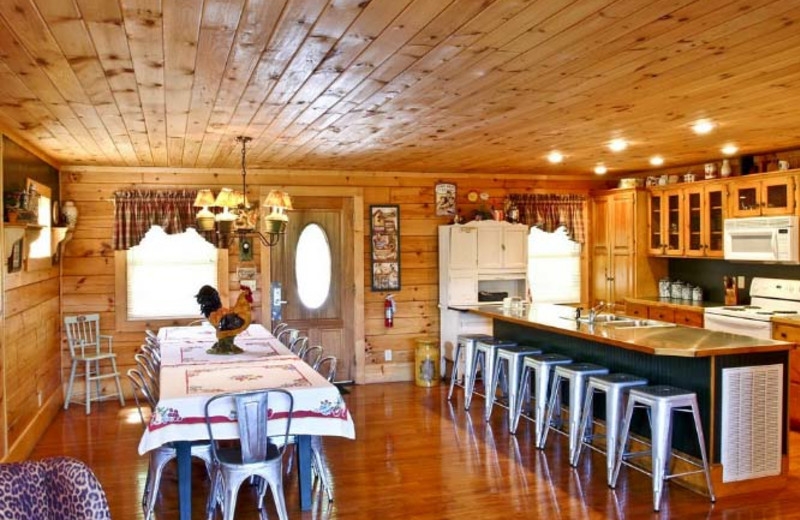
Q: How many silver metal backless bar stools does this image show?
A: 7